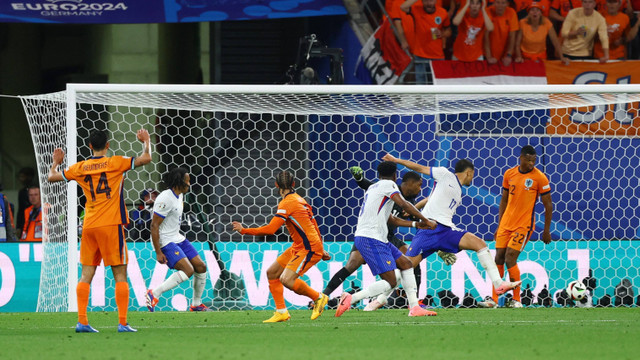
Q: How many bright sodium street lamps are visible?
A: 0